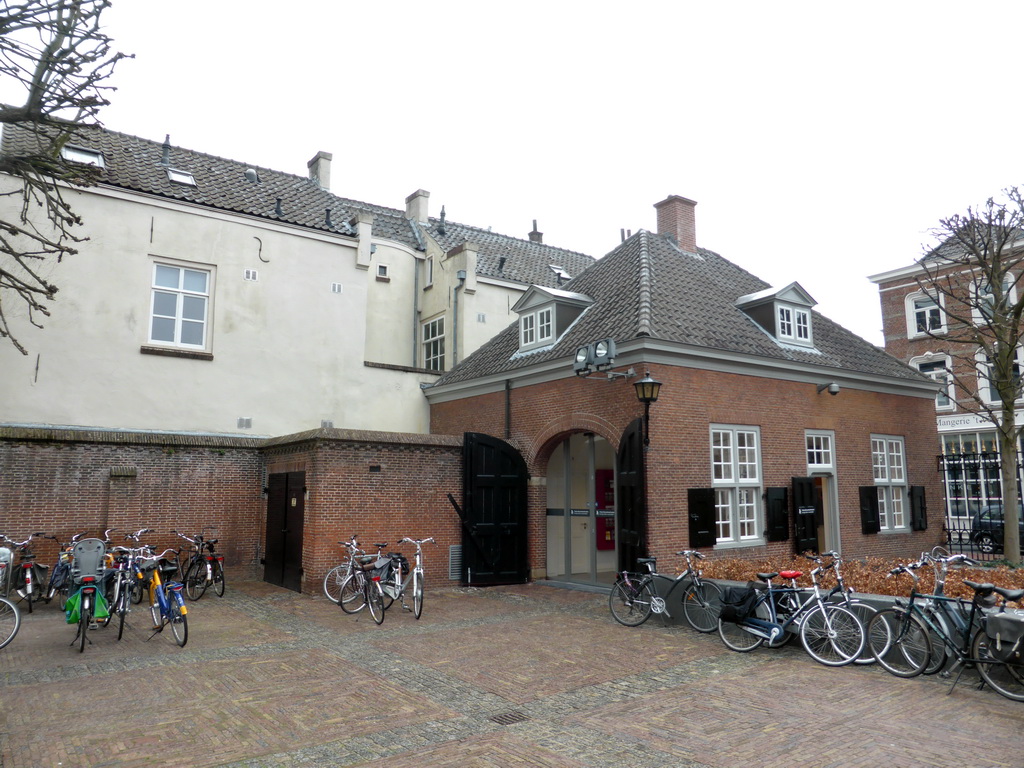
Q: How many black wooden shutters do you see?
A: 4